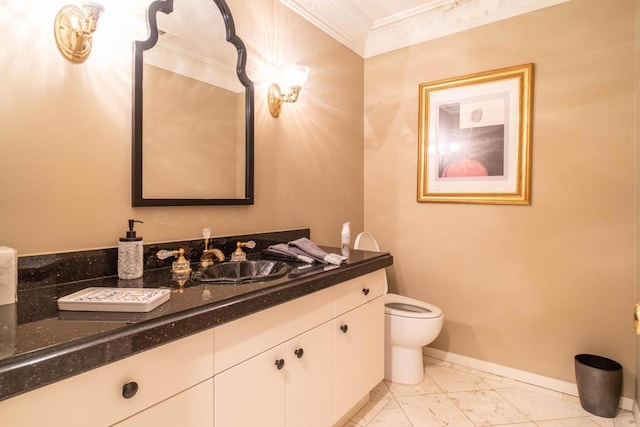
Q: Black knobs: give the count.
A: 5